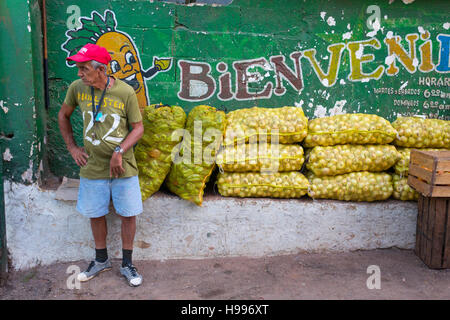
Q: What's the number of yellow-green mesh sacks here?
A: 11